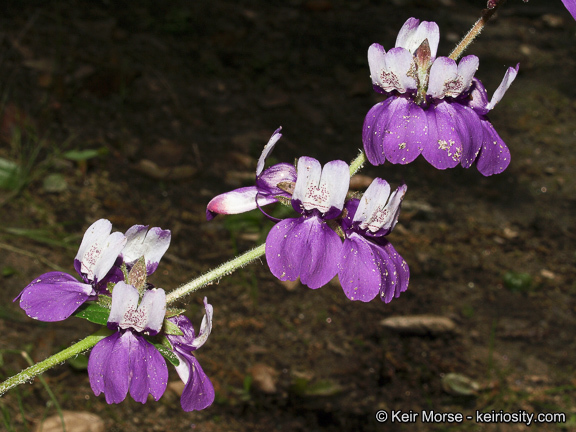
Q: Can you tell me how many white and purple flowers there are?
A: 11